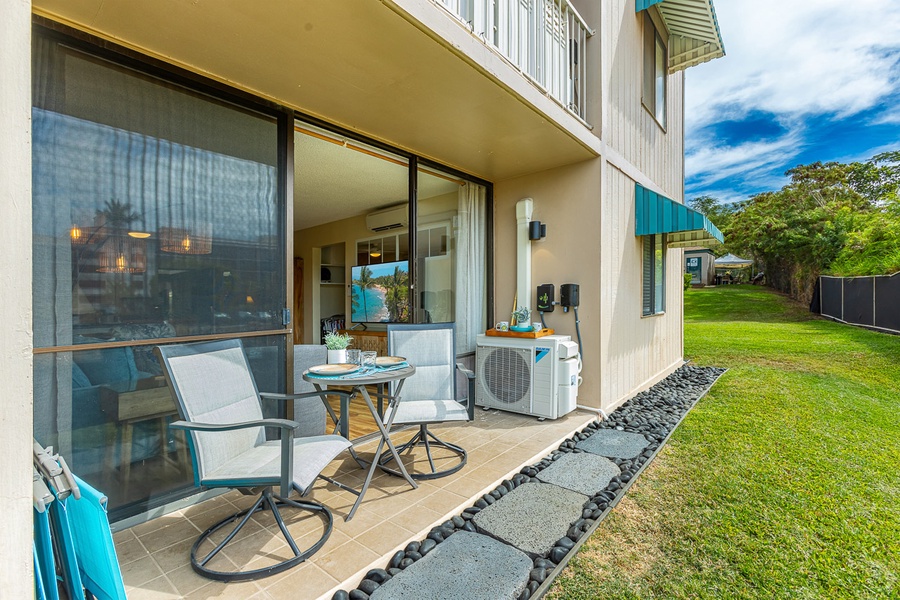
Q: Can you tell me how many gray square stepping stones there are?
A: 4